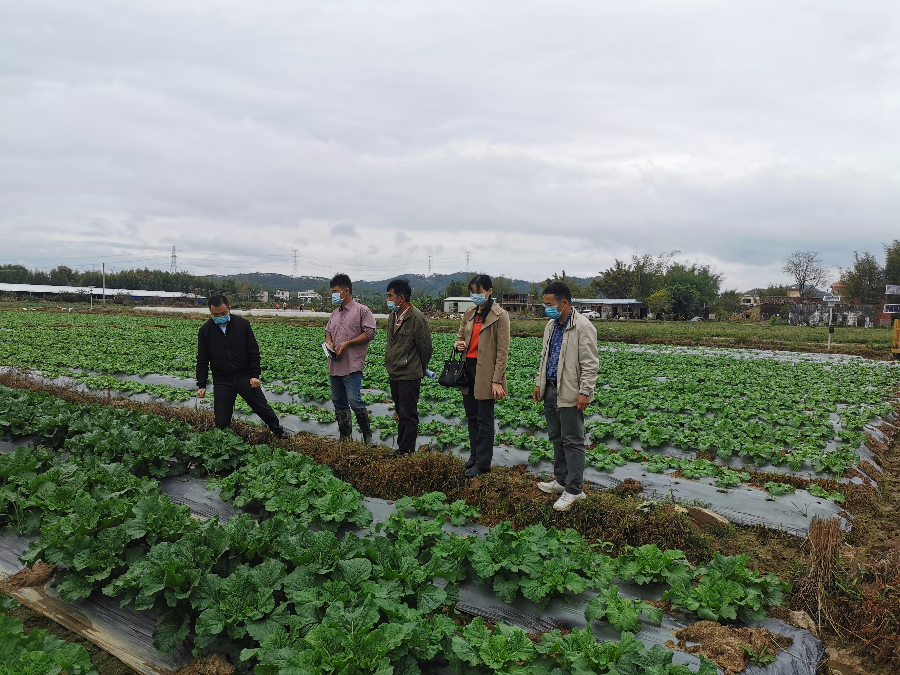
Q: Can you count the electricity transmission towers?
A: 4